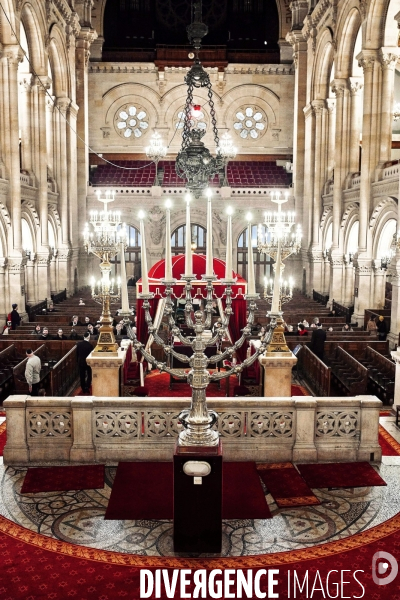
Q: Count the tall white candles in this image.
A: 8